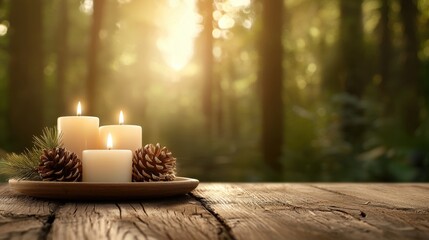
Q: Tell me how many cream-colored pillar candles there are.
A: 3